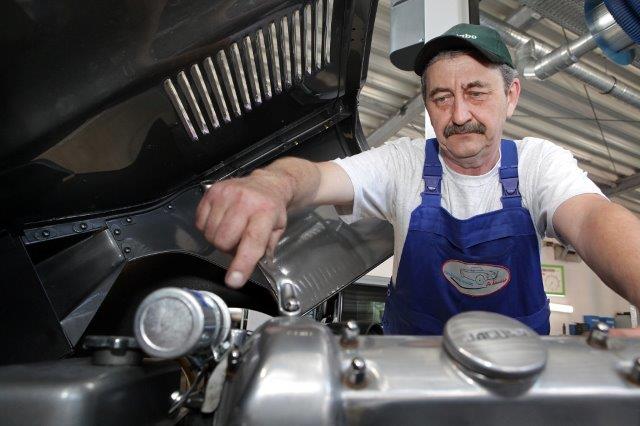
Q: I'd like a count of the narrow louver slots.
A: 14